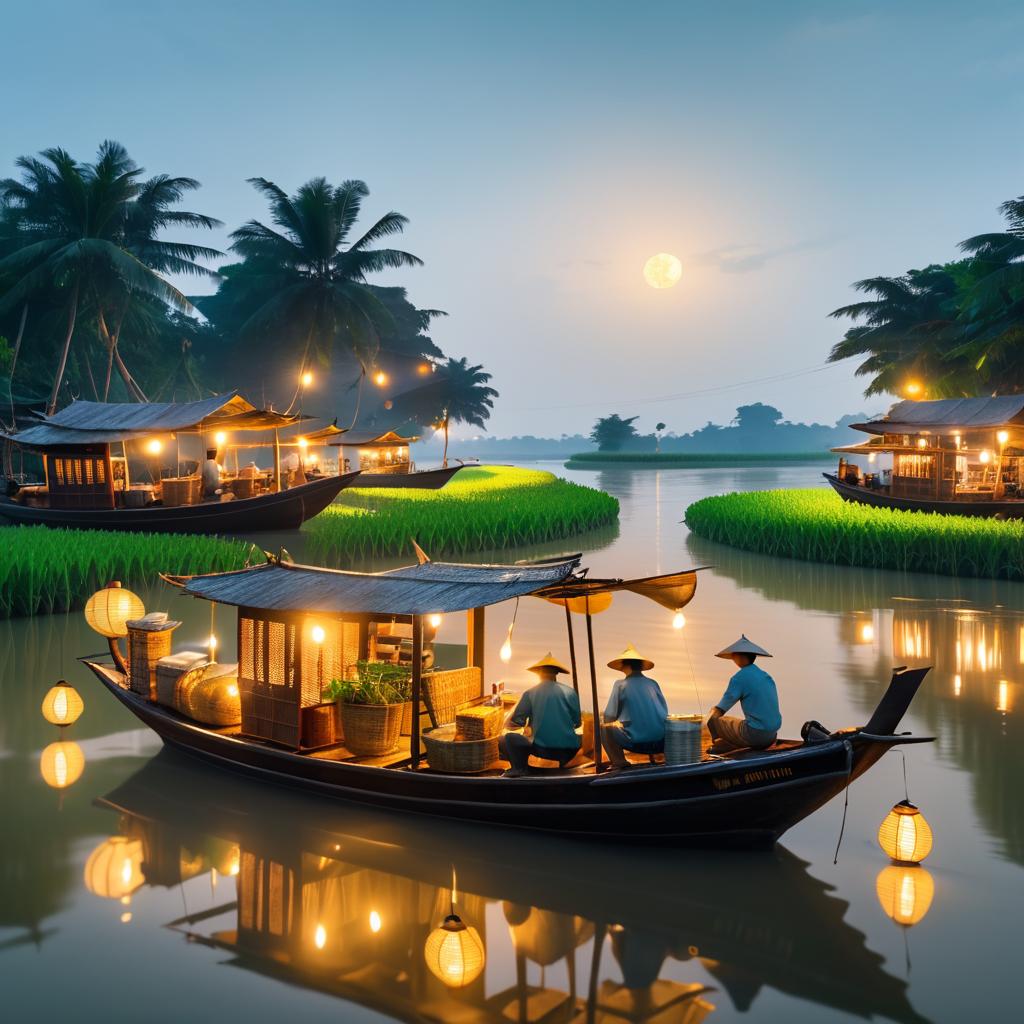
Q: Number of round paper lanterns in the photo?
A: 4